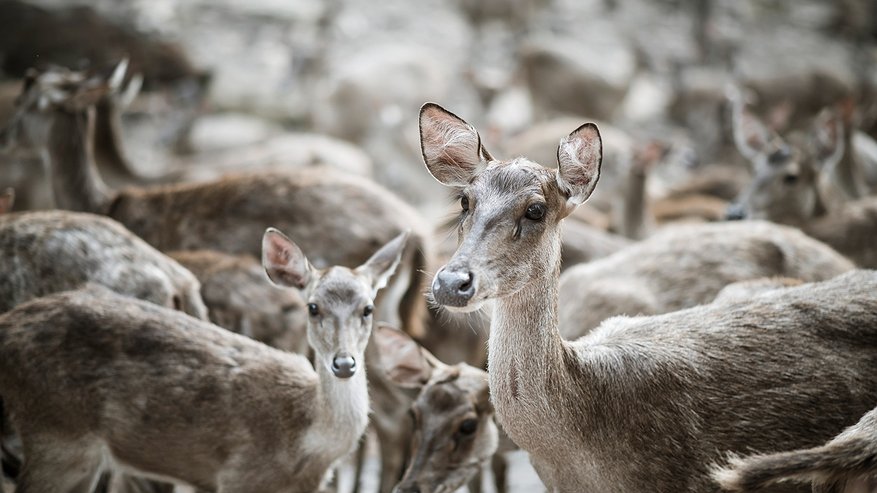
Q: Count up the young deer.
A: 1